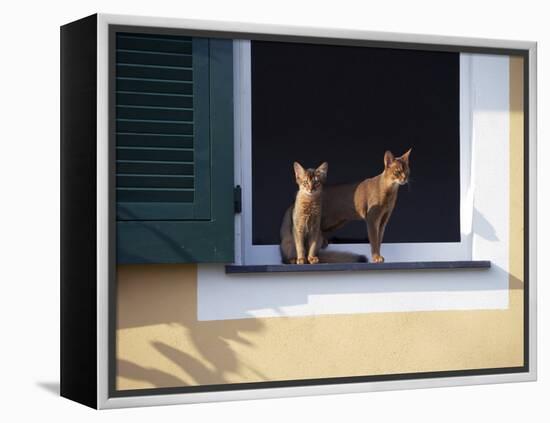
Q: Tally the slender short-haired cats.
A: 2